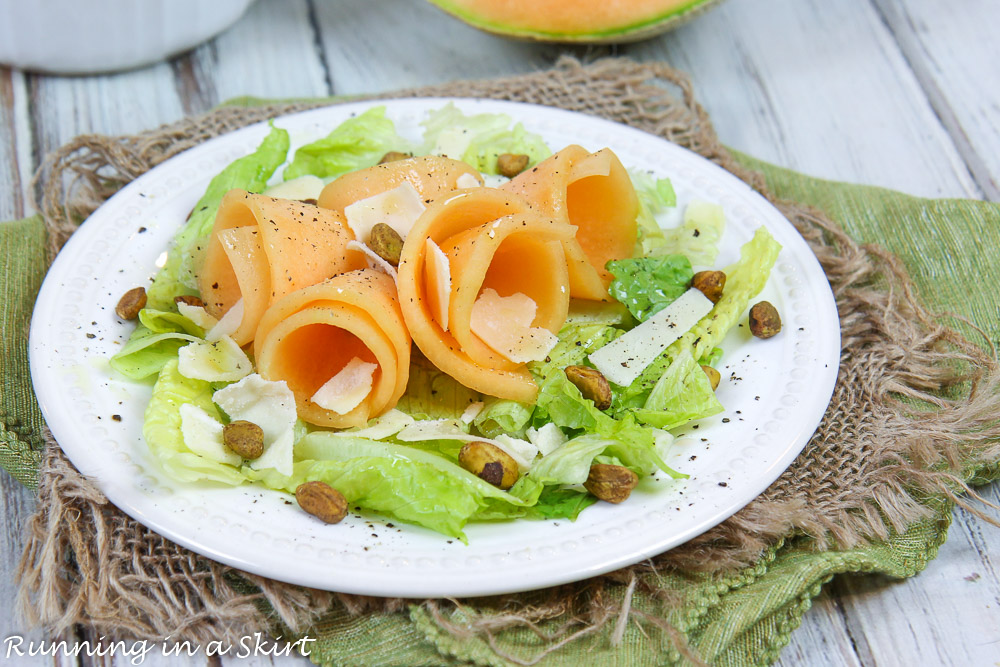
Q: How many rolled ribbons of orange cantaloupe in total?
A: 5